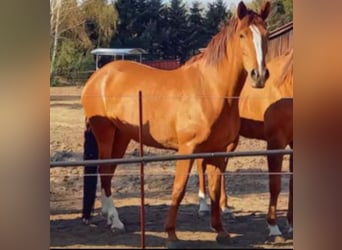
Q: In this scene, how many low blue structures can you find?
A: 1